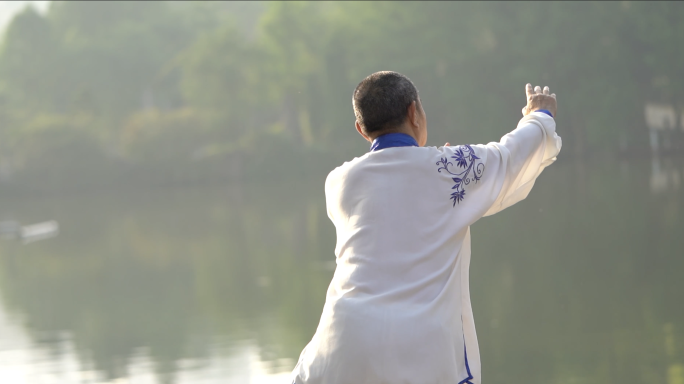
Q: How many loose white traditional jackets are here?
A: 1